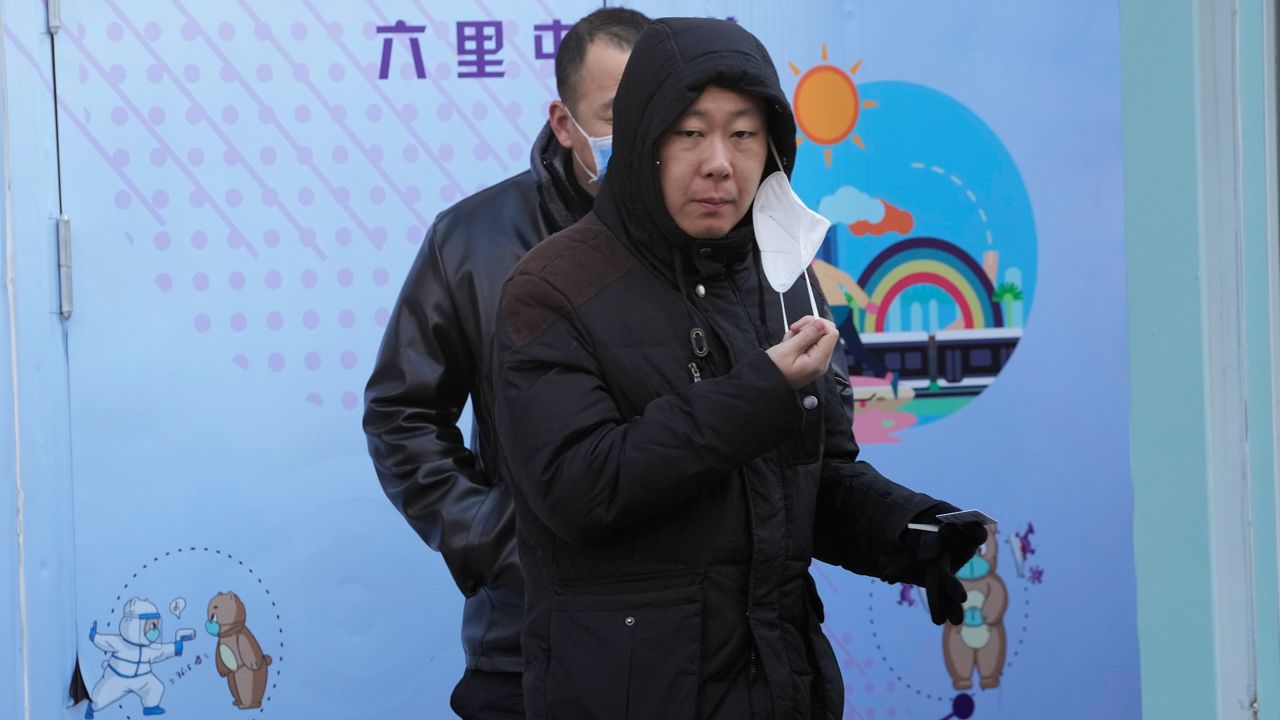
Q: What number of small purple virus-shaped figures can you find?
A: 3